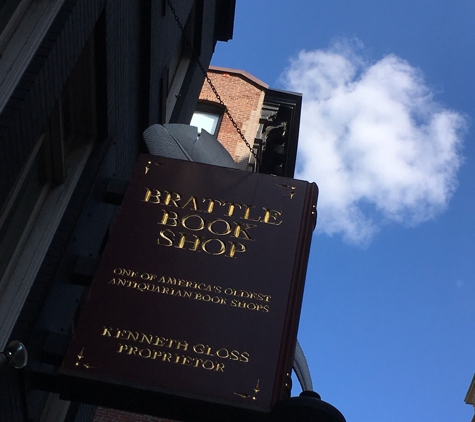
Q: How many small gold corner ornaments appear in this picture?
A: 4